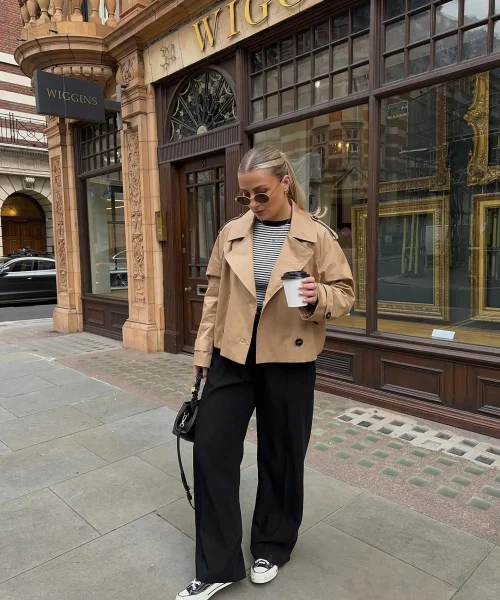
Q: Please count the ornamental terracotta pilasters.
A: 2